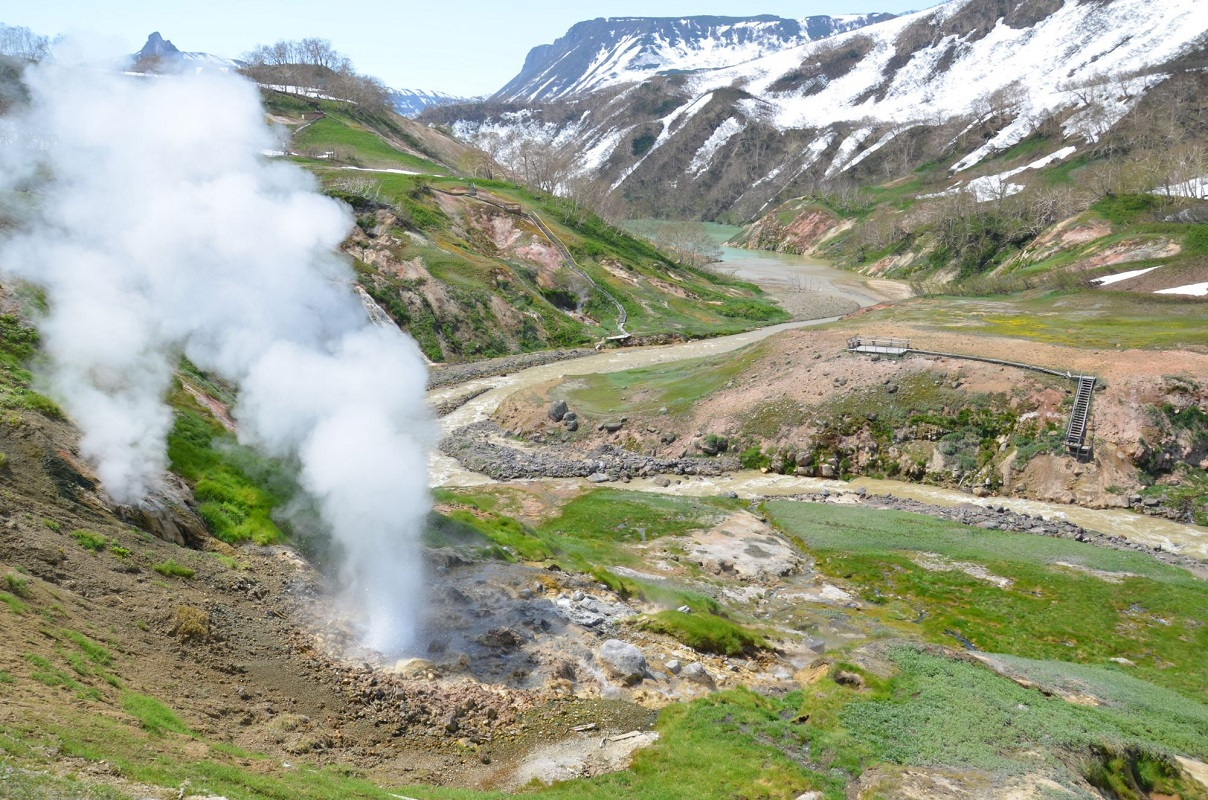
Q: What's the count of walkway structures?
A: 2